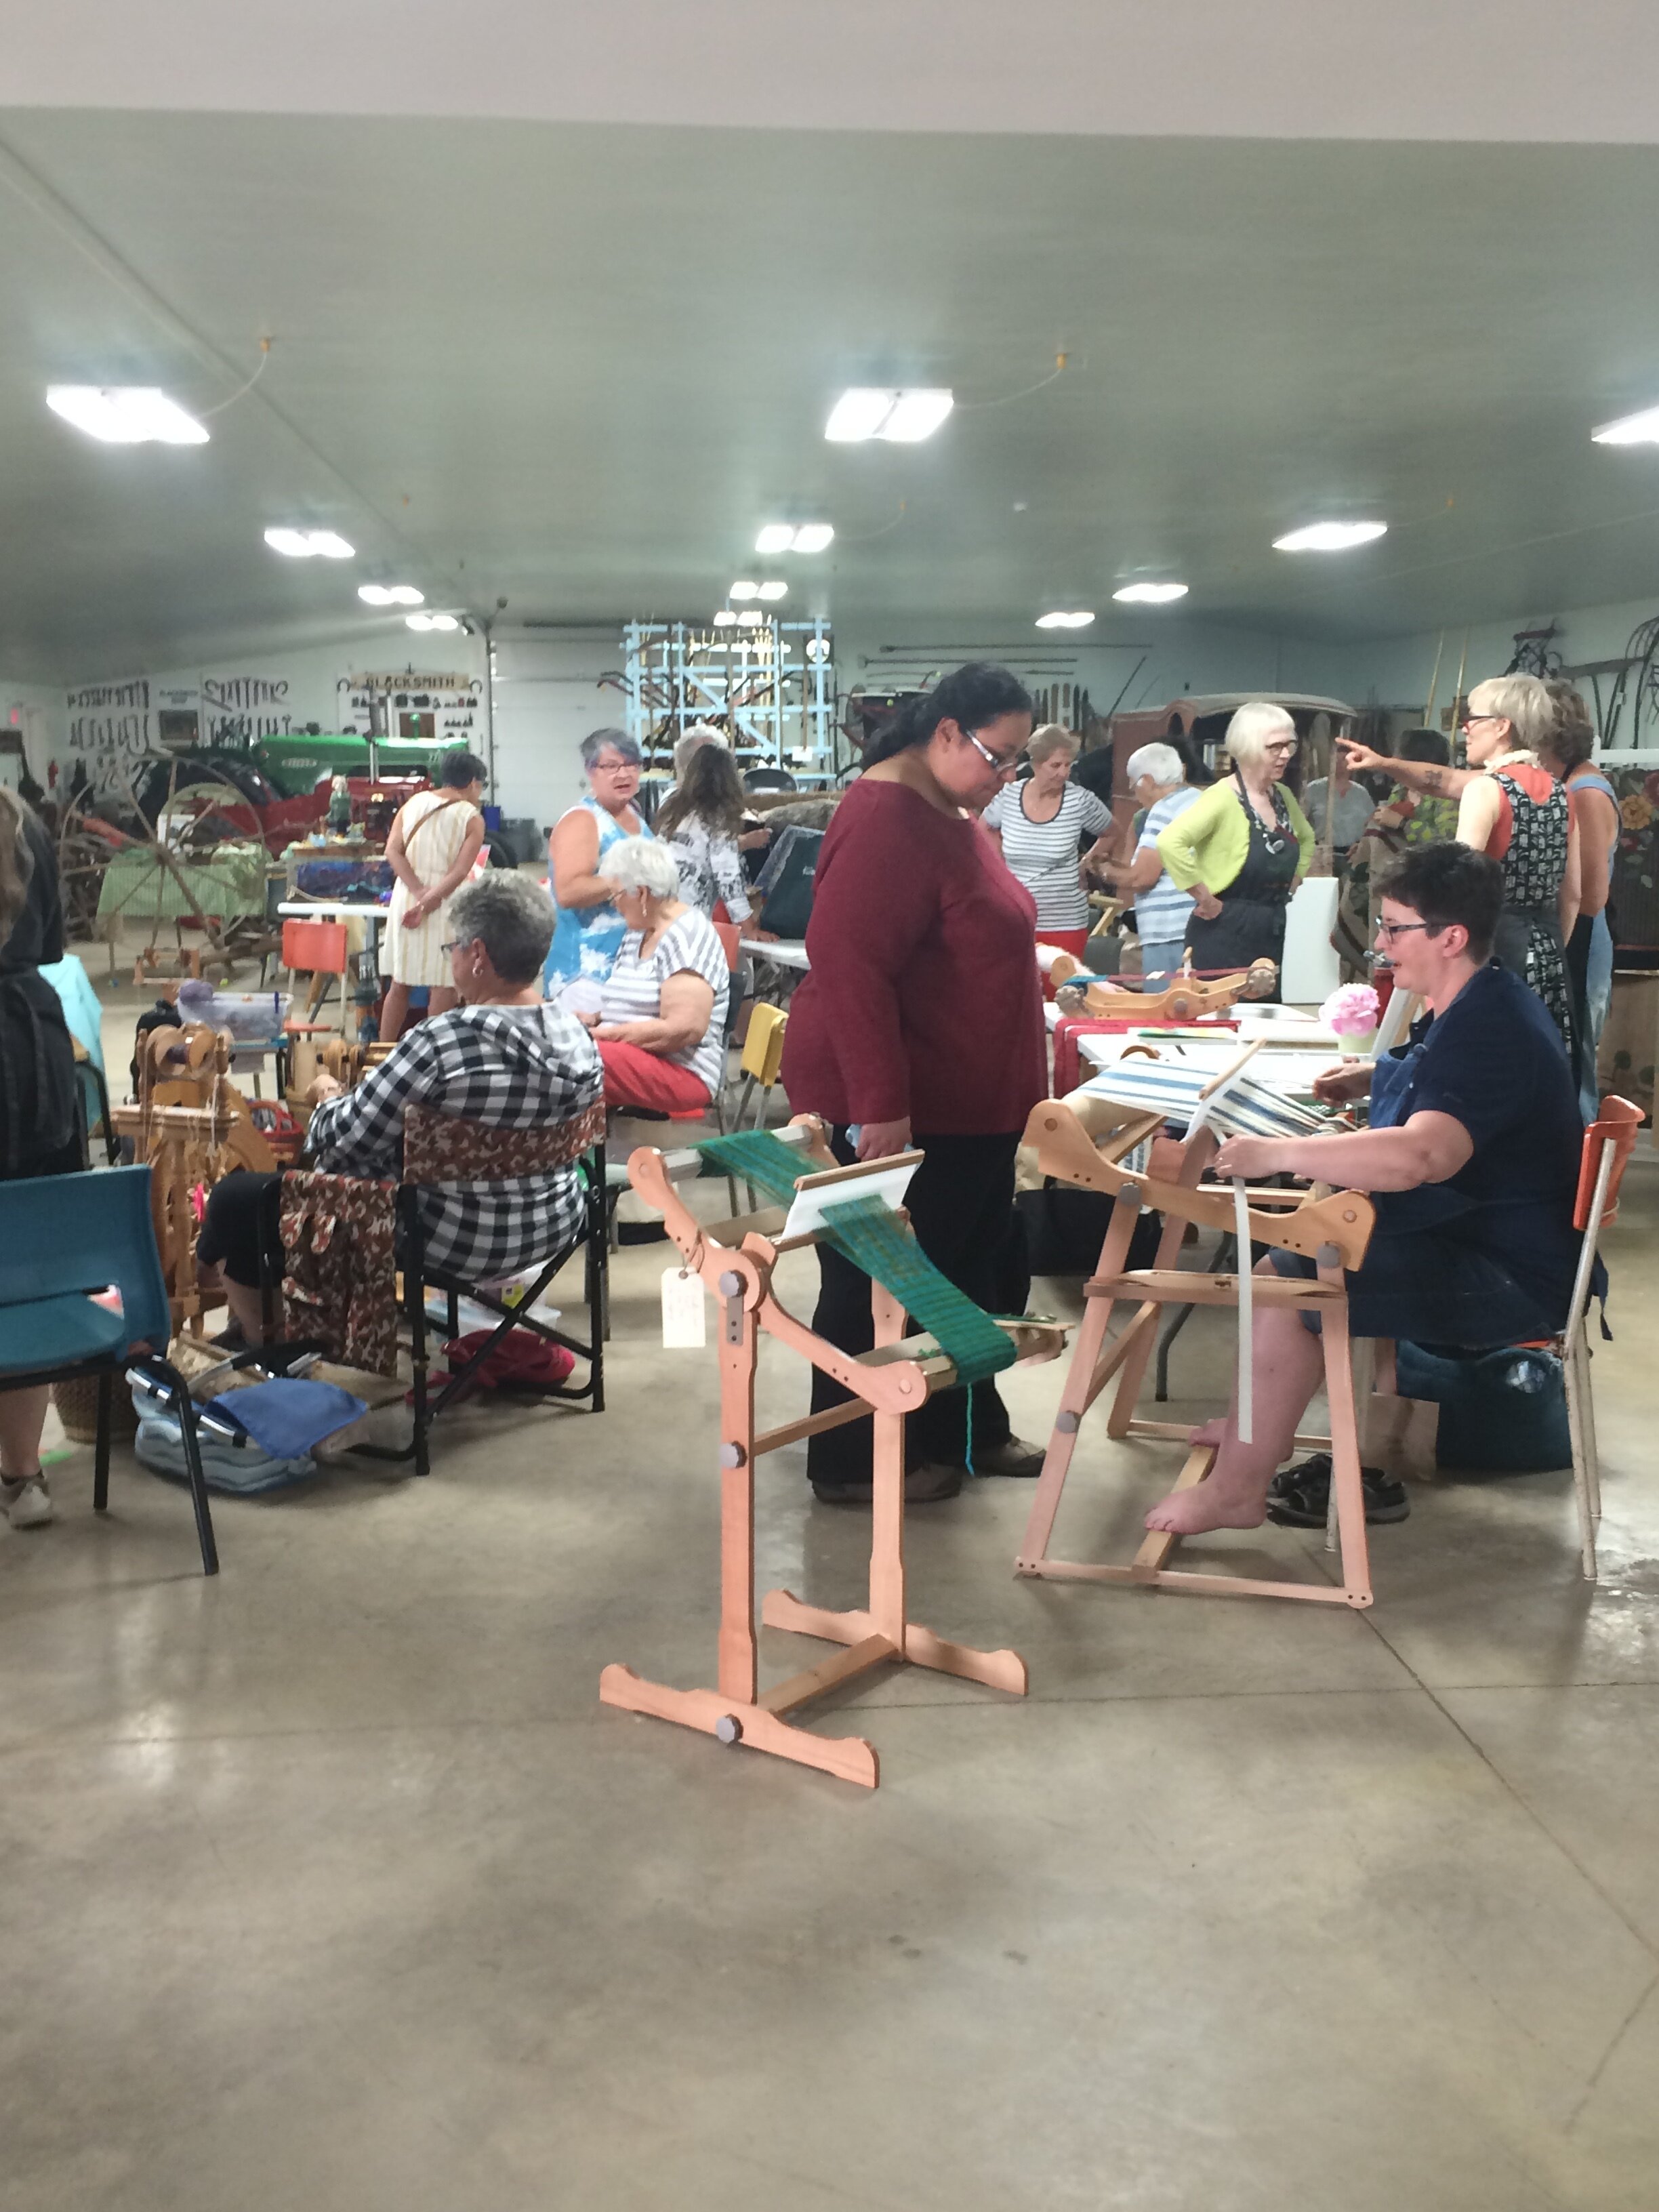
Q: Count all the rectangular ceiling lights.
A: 12